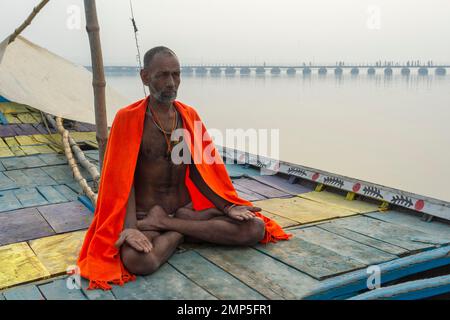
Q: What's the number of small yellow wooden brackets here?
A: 3